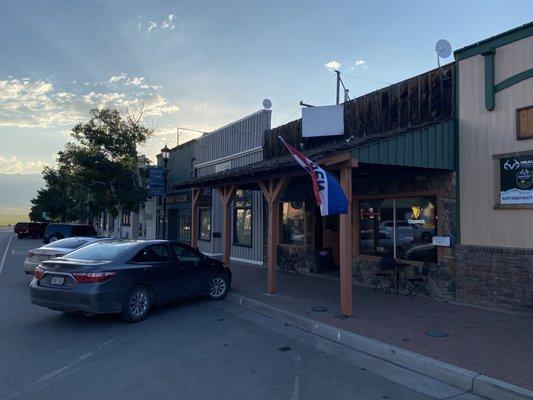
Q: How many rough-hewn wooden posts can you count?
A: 4